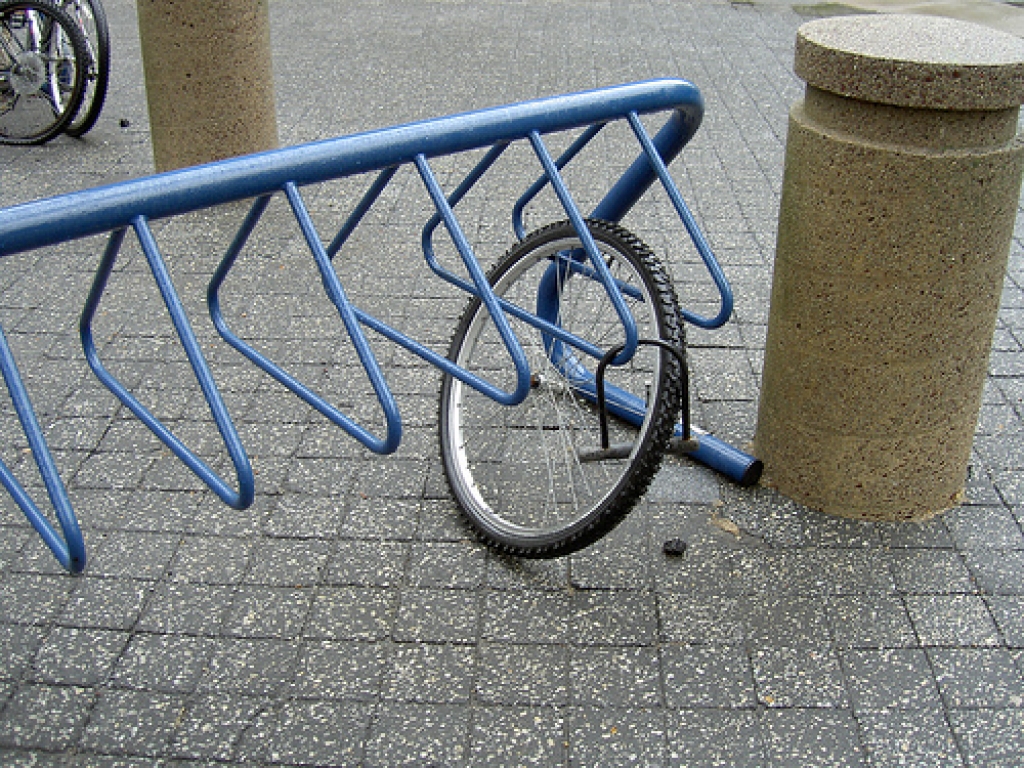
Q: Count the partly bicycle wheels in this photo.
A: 2